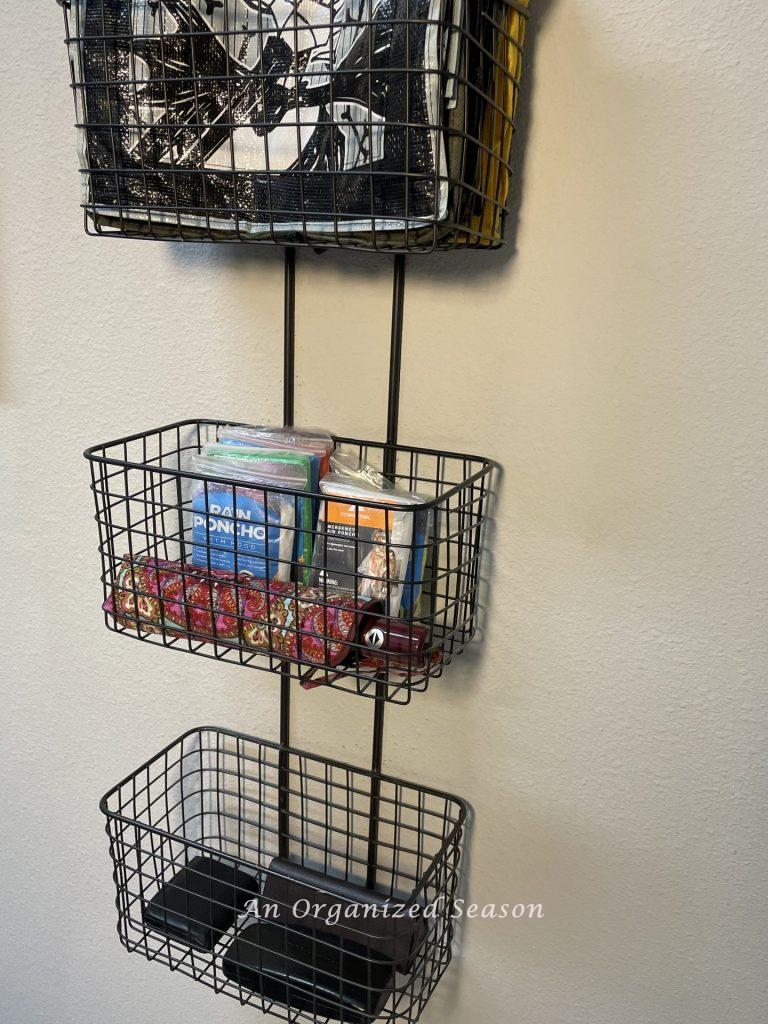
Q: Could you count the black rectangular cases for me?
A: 3